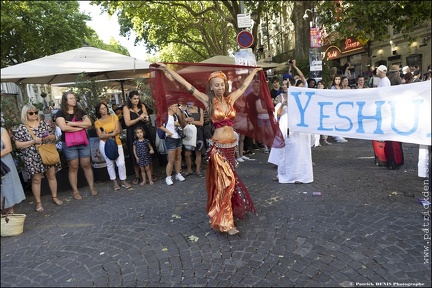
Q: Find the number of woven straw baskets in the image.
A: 1